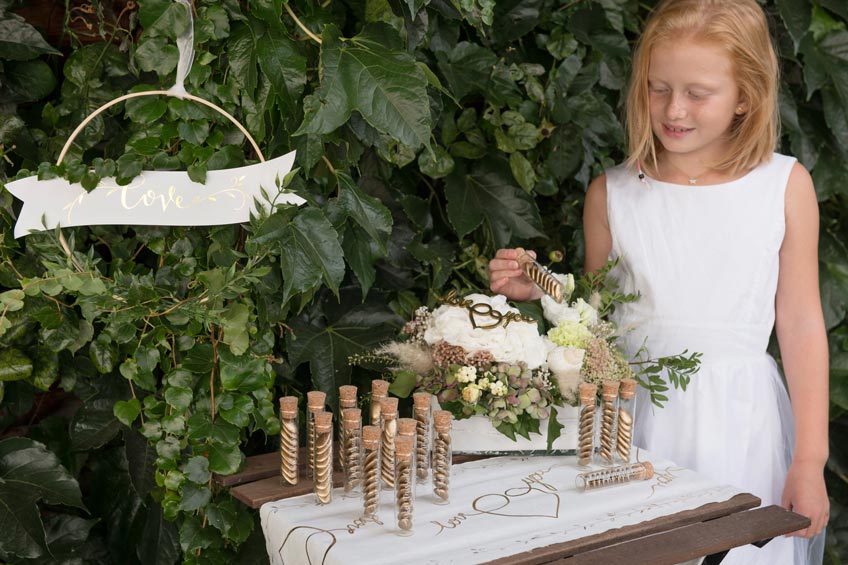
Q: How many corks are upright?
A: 15